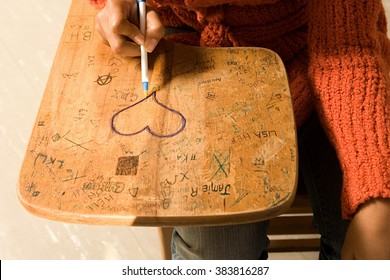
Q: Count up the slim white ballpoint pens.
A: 1